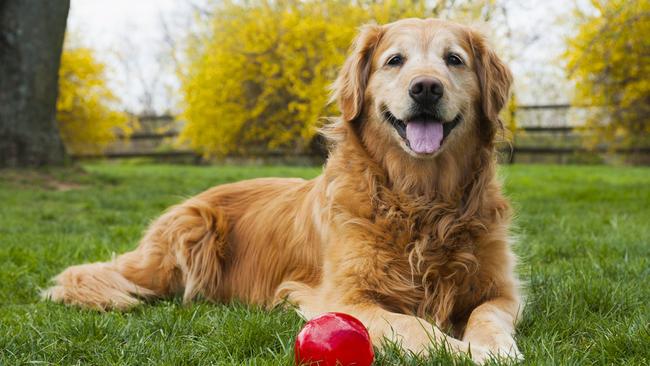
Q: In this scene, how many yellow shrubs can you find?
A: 3